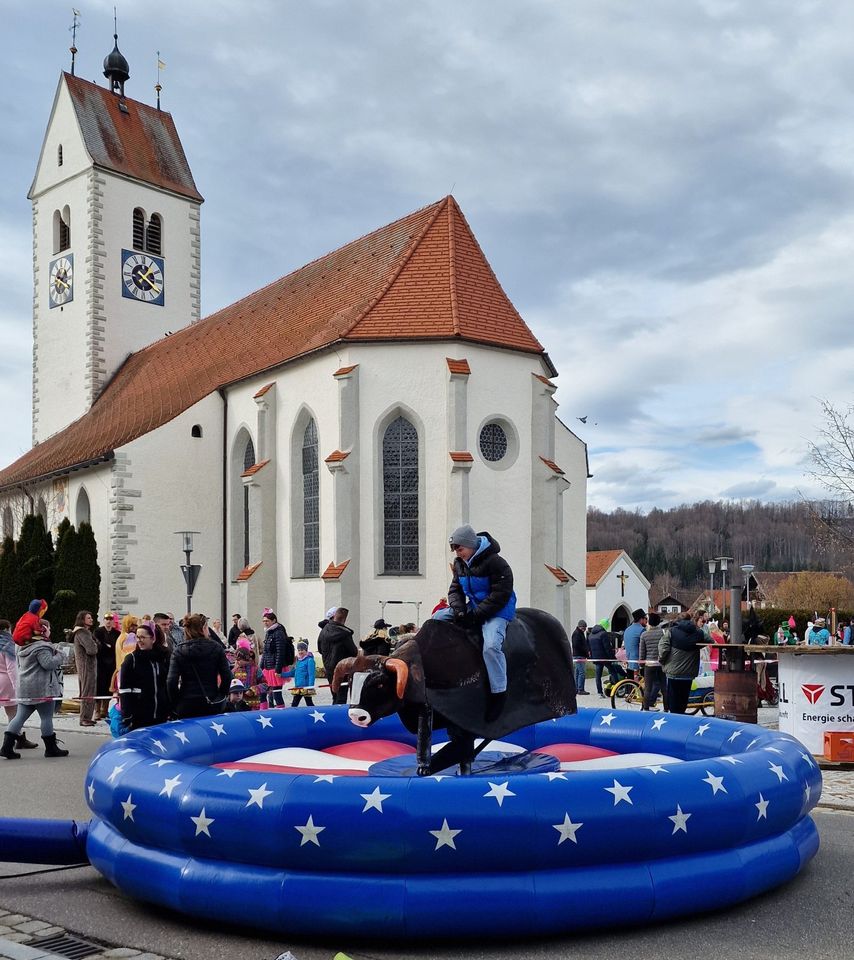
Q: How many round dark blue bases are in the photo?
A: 1